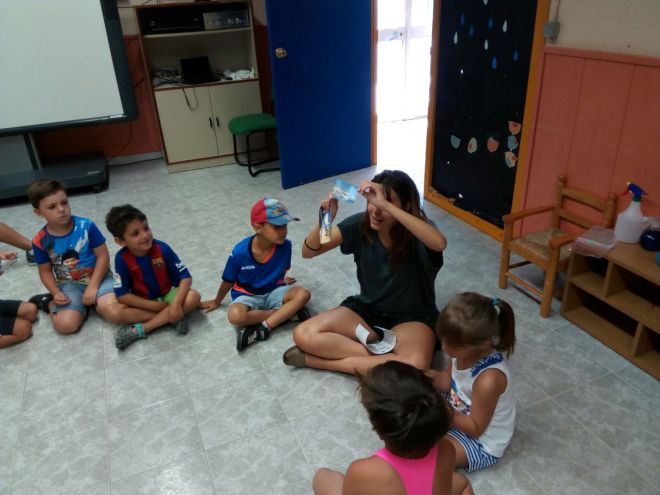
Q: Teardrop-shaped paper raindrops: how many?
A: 9